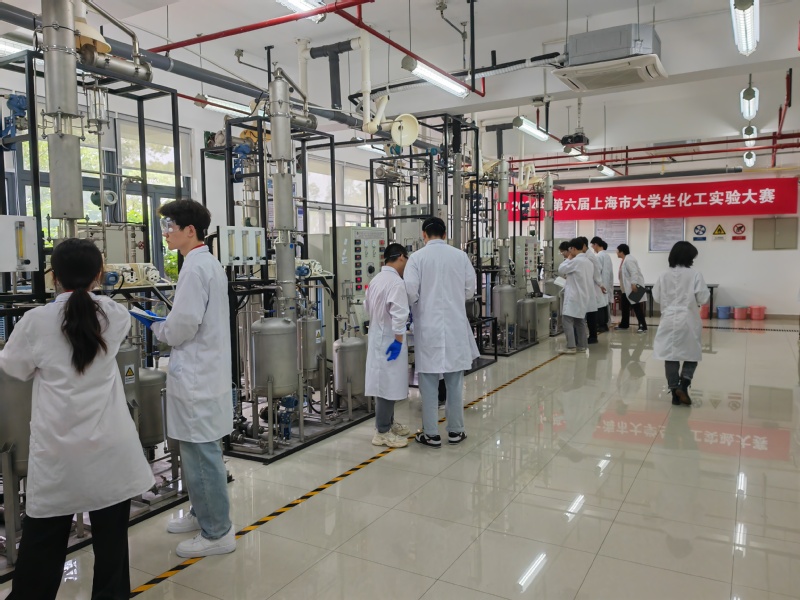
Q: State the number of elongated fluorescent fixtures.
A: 12